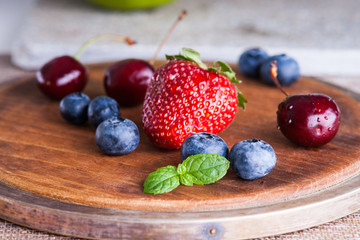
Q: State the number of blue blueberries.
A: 7